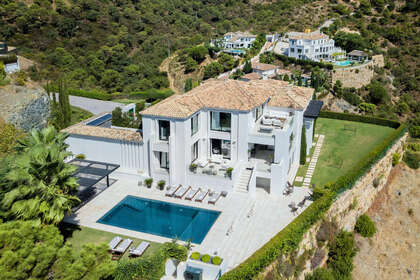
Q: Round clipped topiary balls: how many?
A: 3